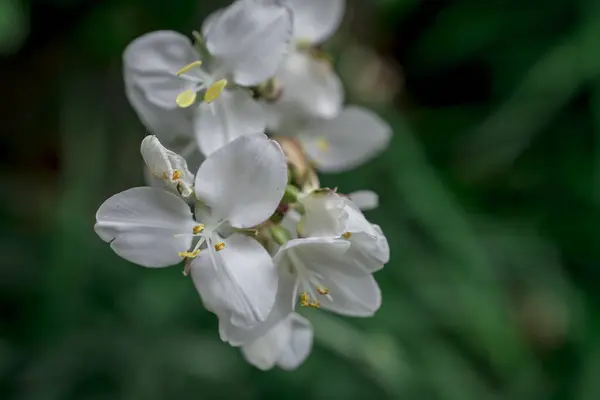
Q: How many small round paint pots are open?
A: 0